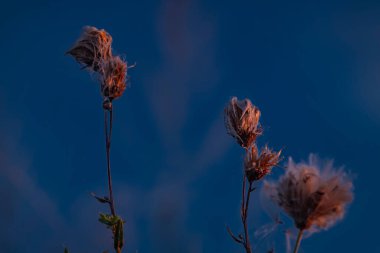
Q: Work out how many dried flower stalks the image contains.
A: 3